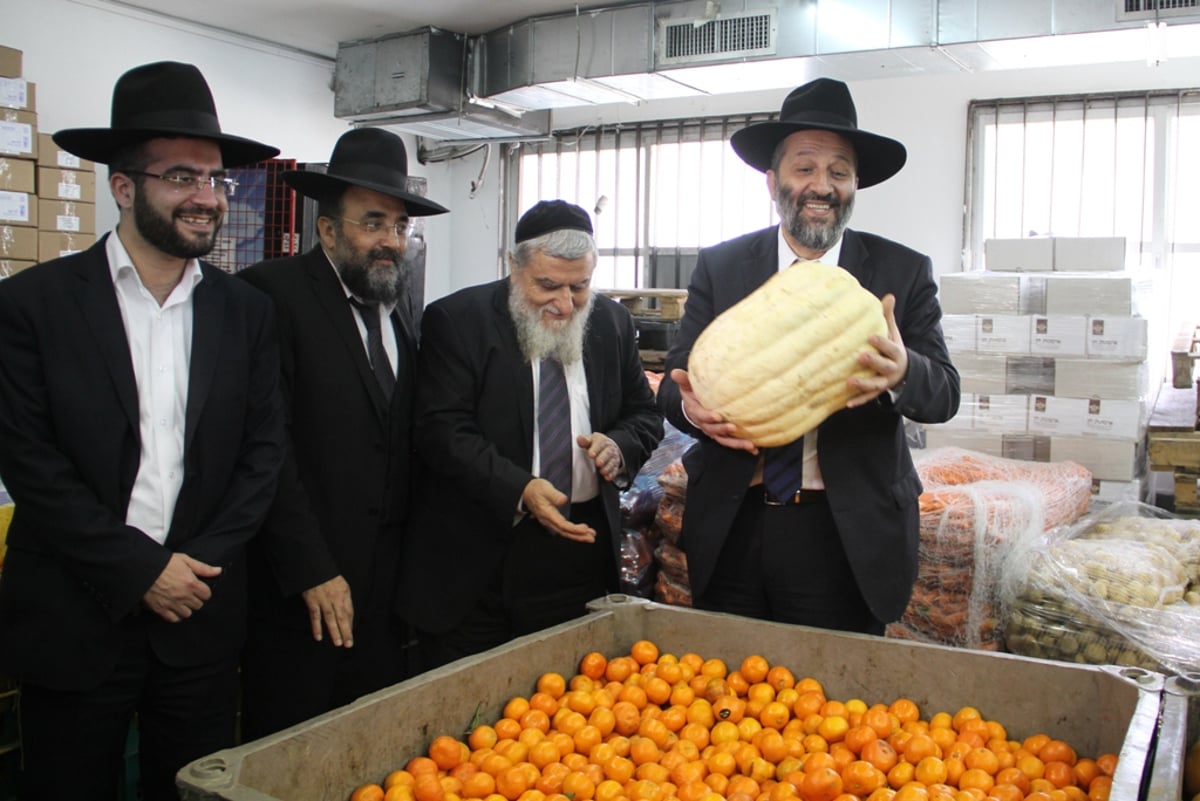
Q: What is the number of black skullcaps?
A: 1